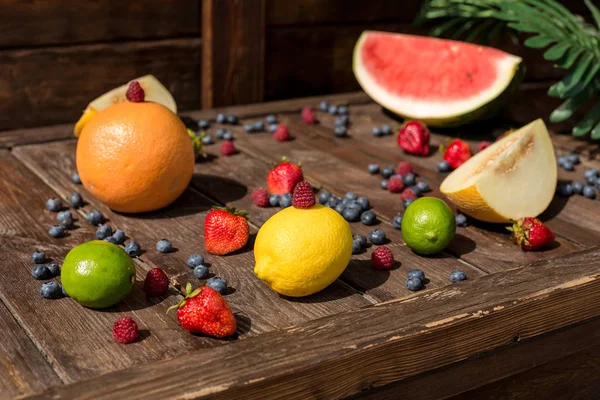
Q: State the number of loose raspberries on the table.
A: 11